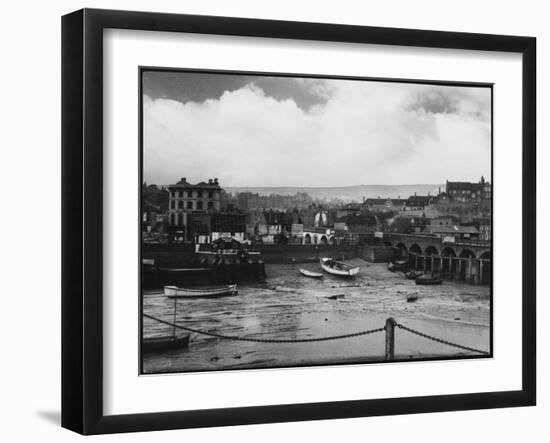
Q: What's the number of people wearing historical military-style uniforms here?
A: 0